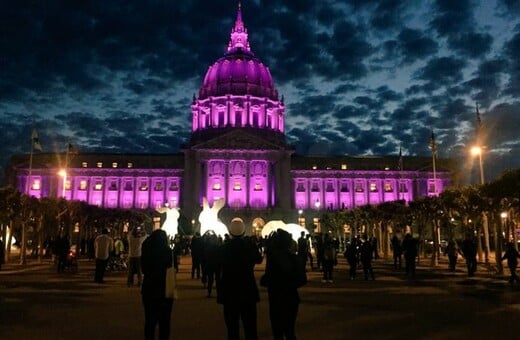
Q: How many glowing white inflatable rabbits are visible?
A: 3